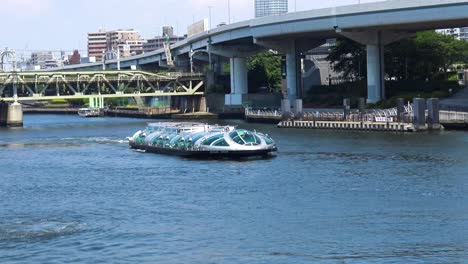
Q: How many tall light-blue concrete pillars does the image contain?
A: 3